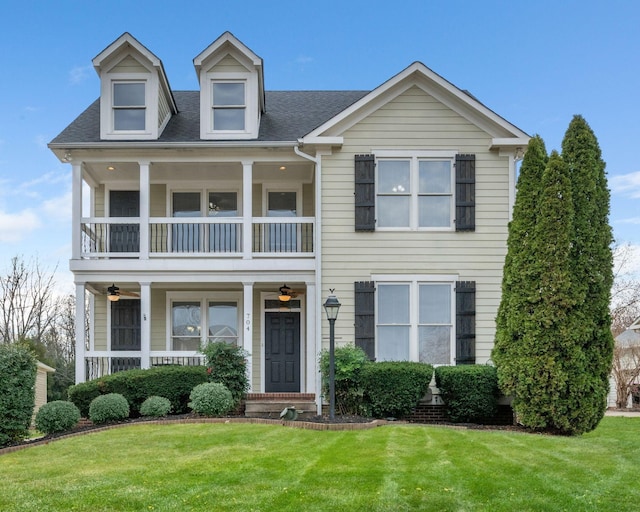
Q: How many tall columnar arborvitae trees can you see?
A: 3